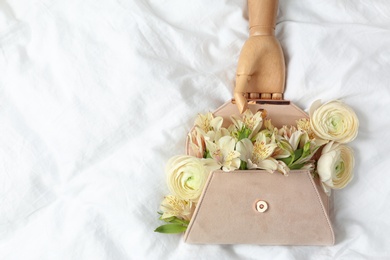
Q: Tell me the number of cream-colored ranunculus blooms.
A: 3